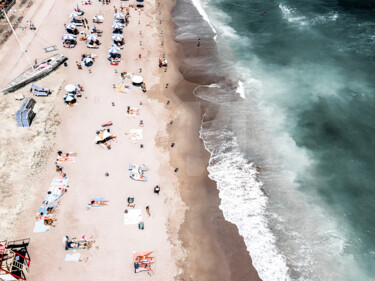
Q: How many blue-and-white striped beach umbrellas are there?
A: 8